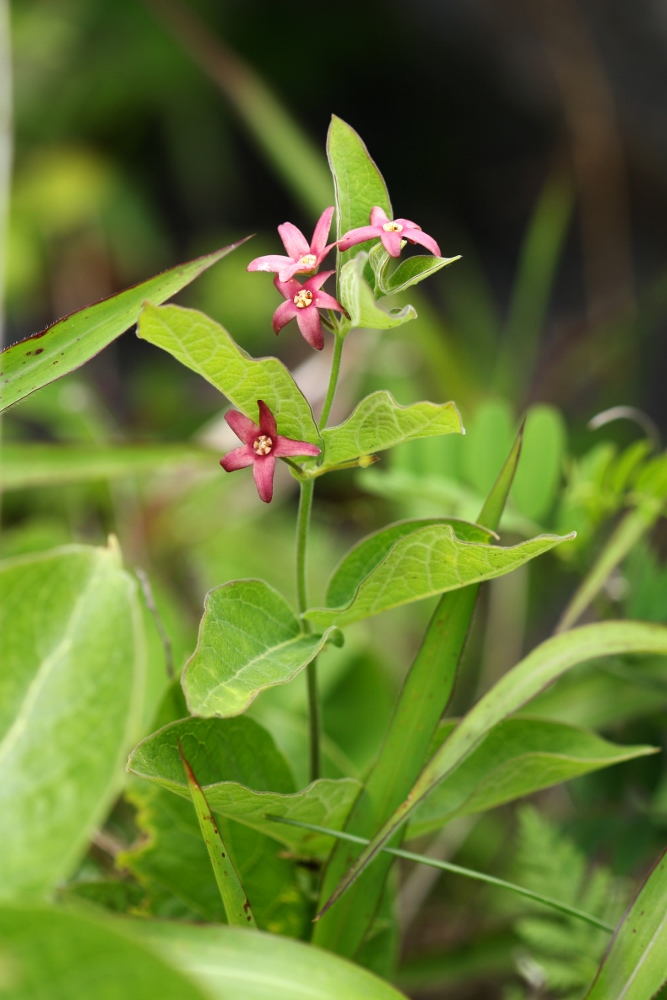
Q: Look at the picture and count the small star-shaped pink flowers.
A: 4